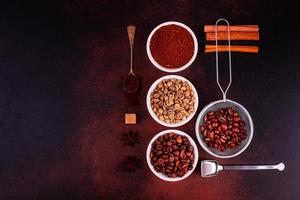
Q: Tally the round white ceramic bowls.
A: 3